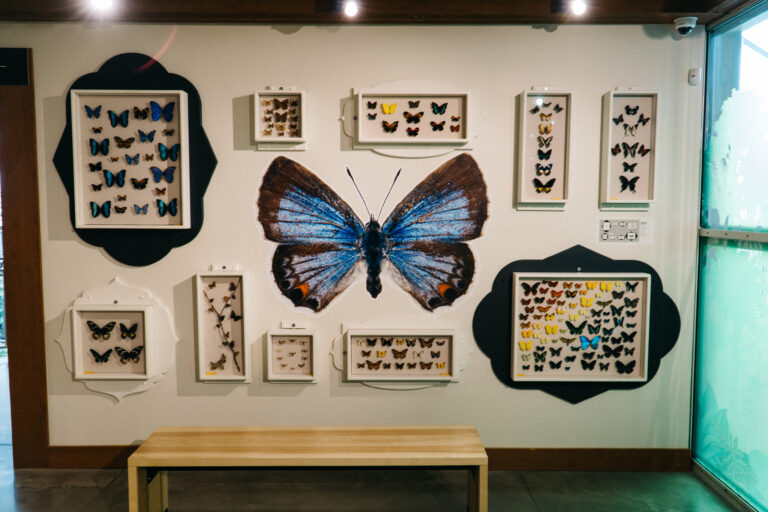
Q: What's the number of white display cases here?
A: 10